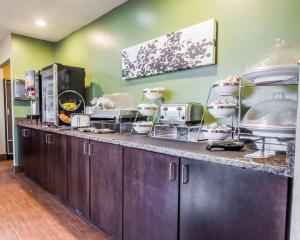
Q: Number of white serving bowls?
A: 6